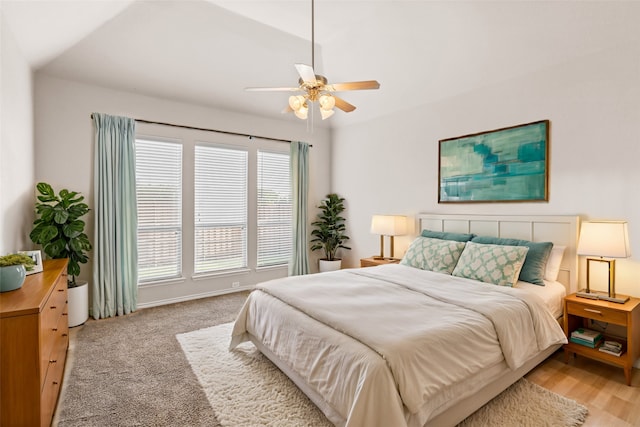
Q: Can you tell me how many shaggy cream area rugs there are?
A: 1